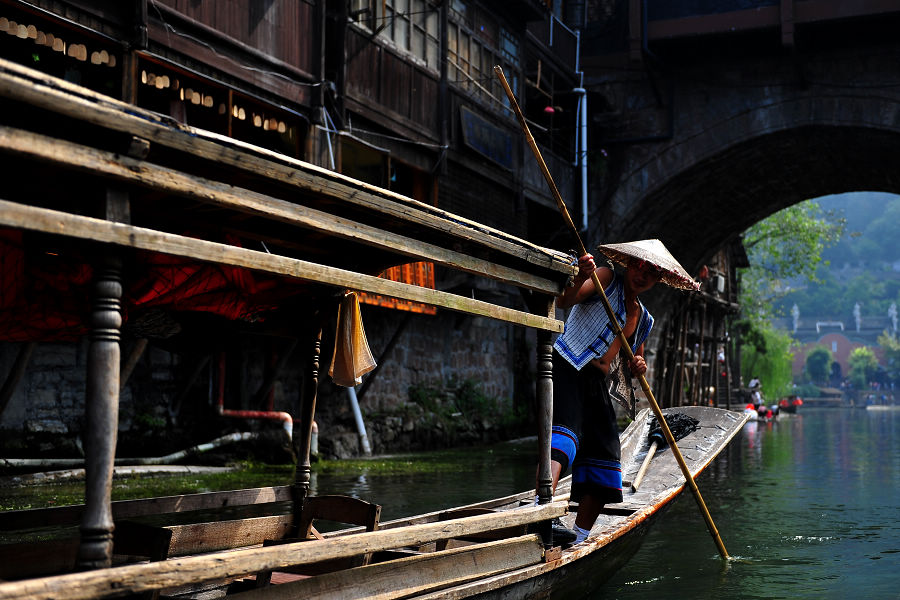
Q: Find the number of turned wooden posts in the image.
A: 3